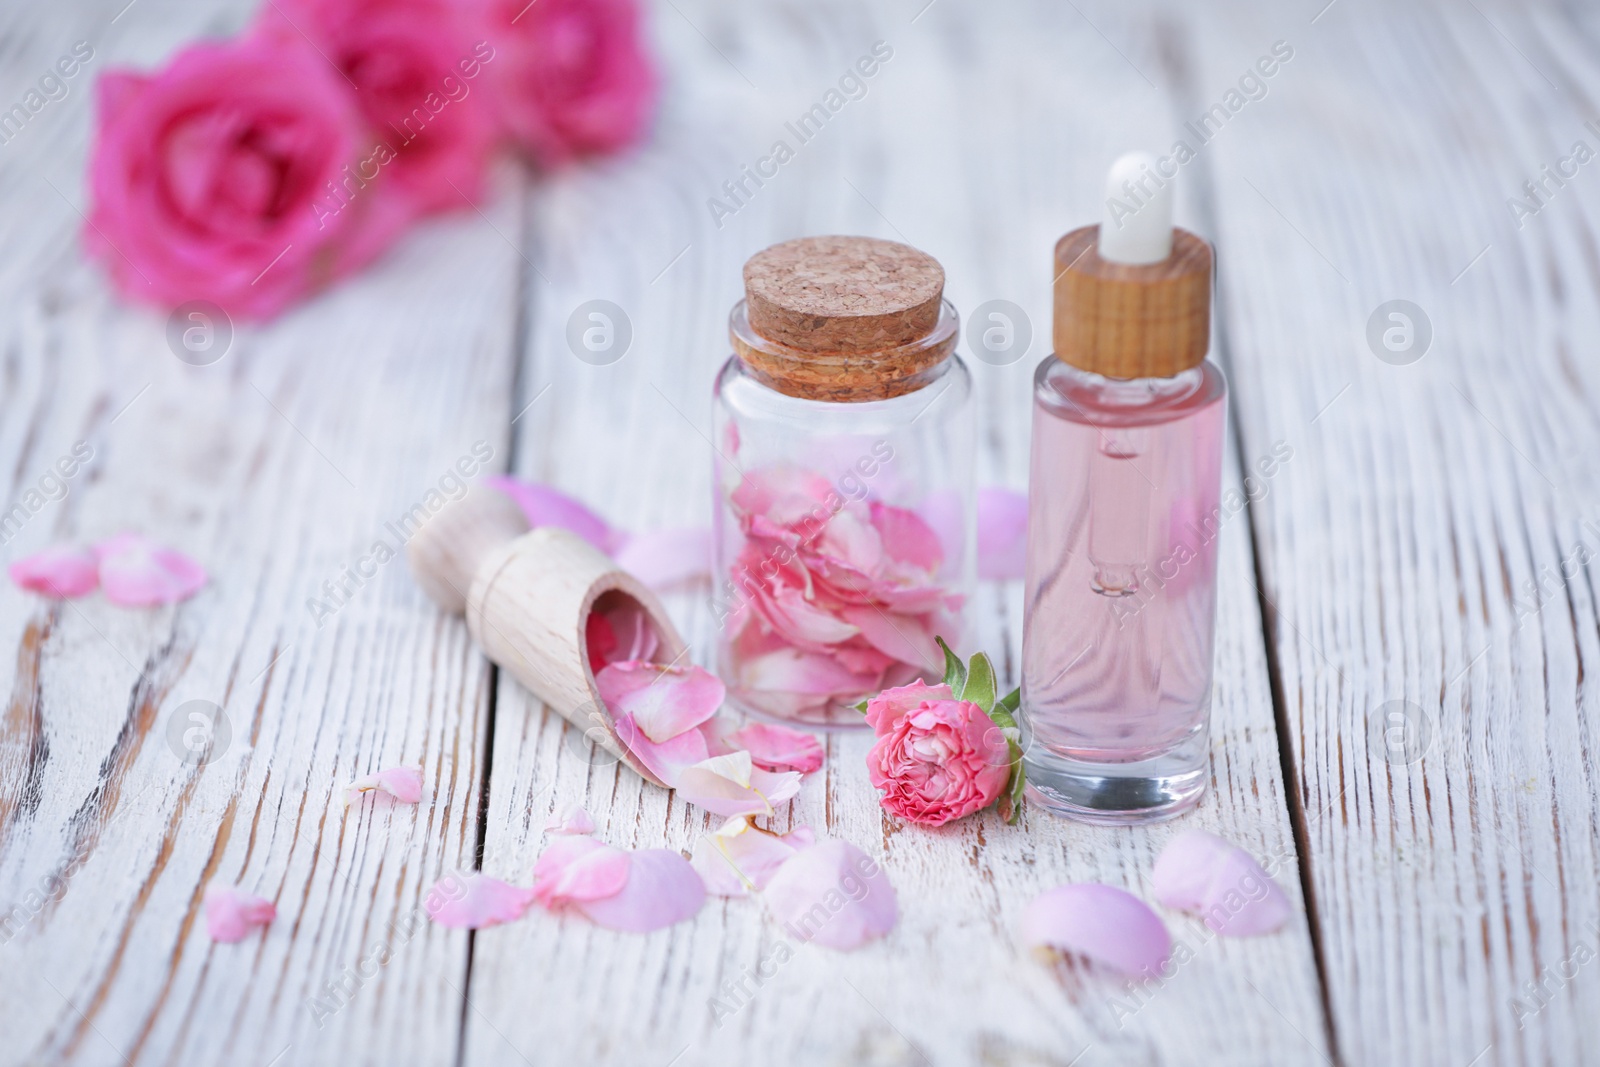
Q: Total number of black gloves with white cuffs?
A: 0